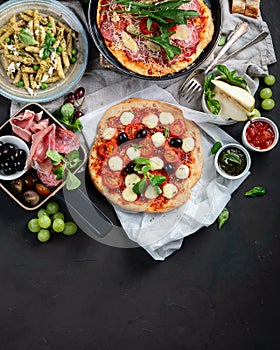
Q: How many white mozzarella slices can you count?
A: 14